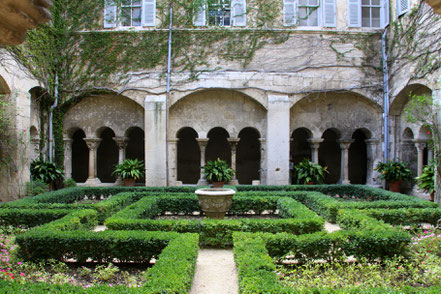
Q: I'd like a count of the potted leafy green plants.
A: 6